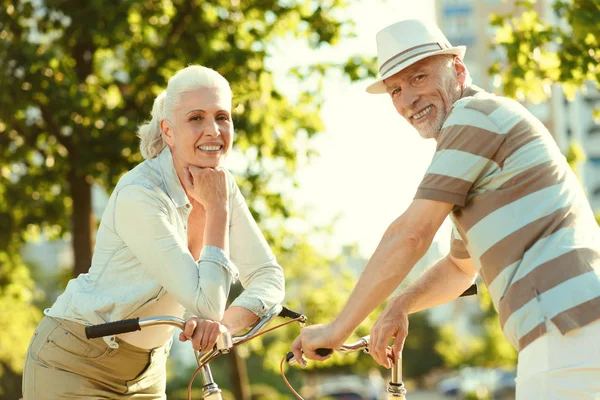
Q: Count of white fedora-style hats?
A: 1